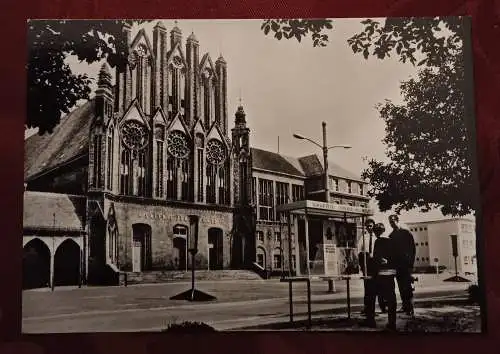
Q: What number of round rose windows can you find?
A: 3